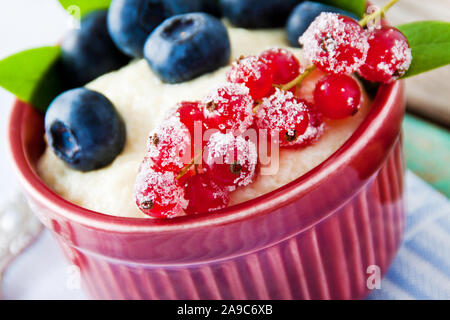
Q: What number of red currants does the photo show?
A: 13